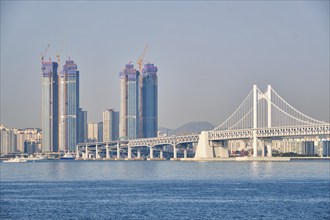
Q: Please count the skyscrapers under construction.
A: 4